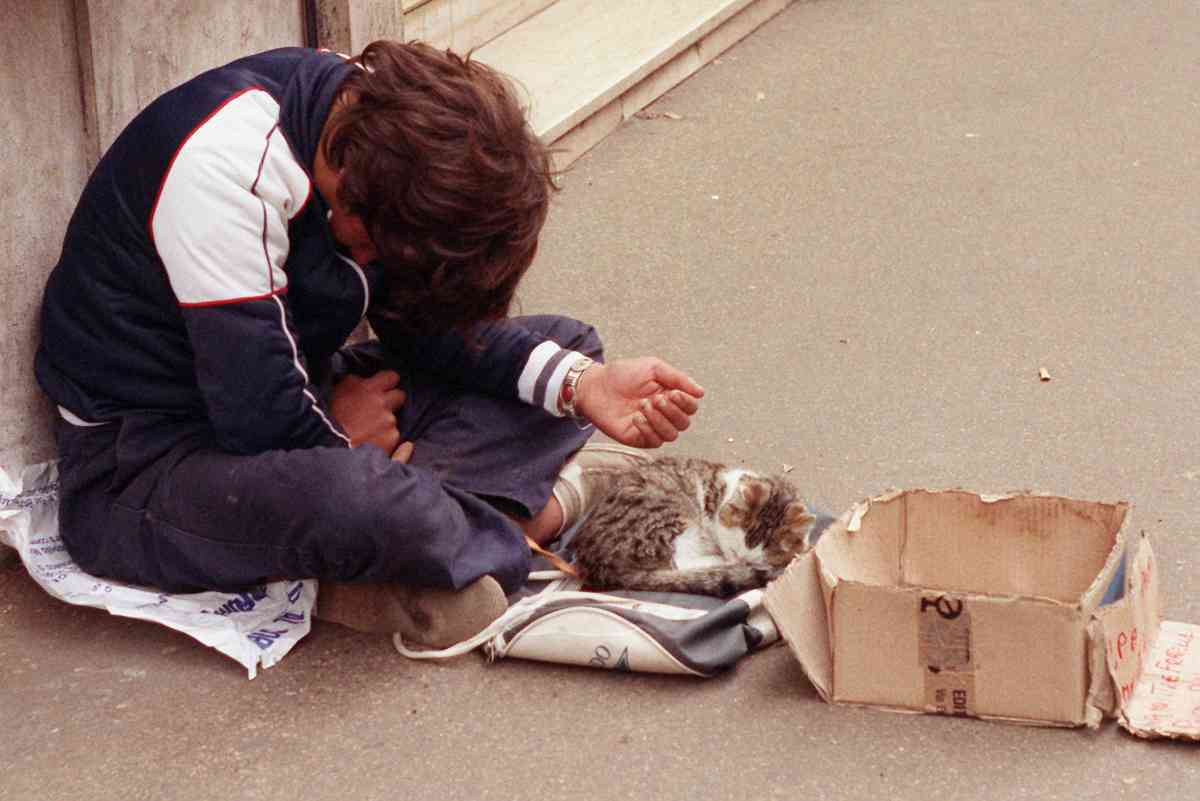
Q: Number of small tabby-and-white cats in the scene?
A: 1